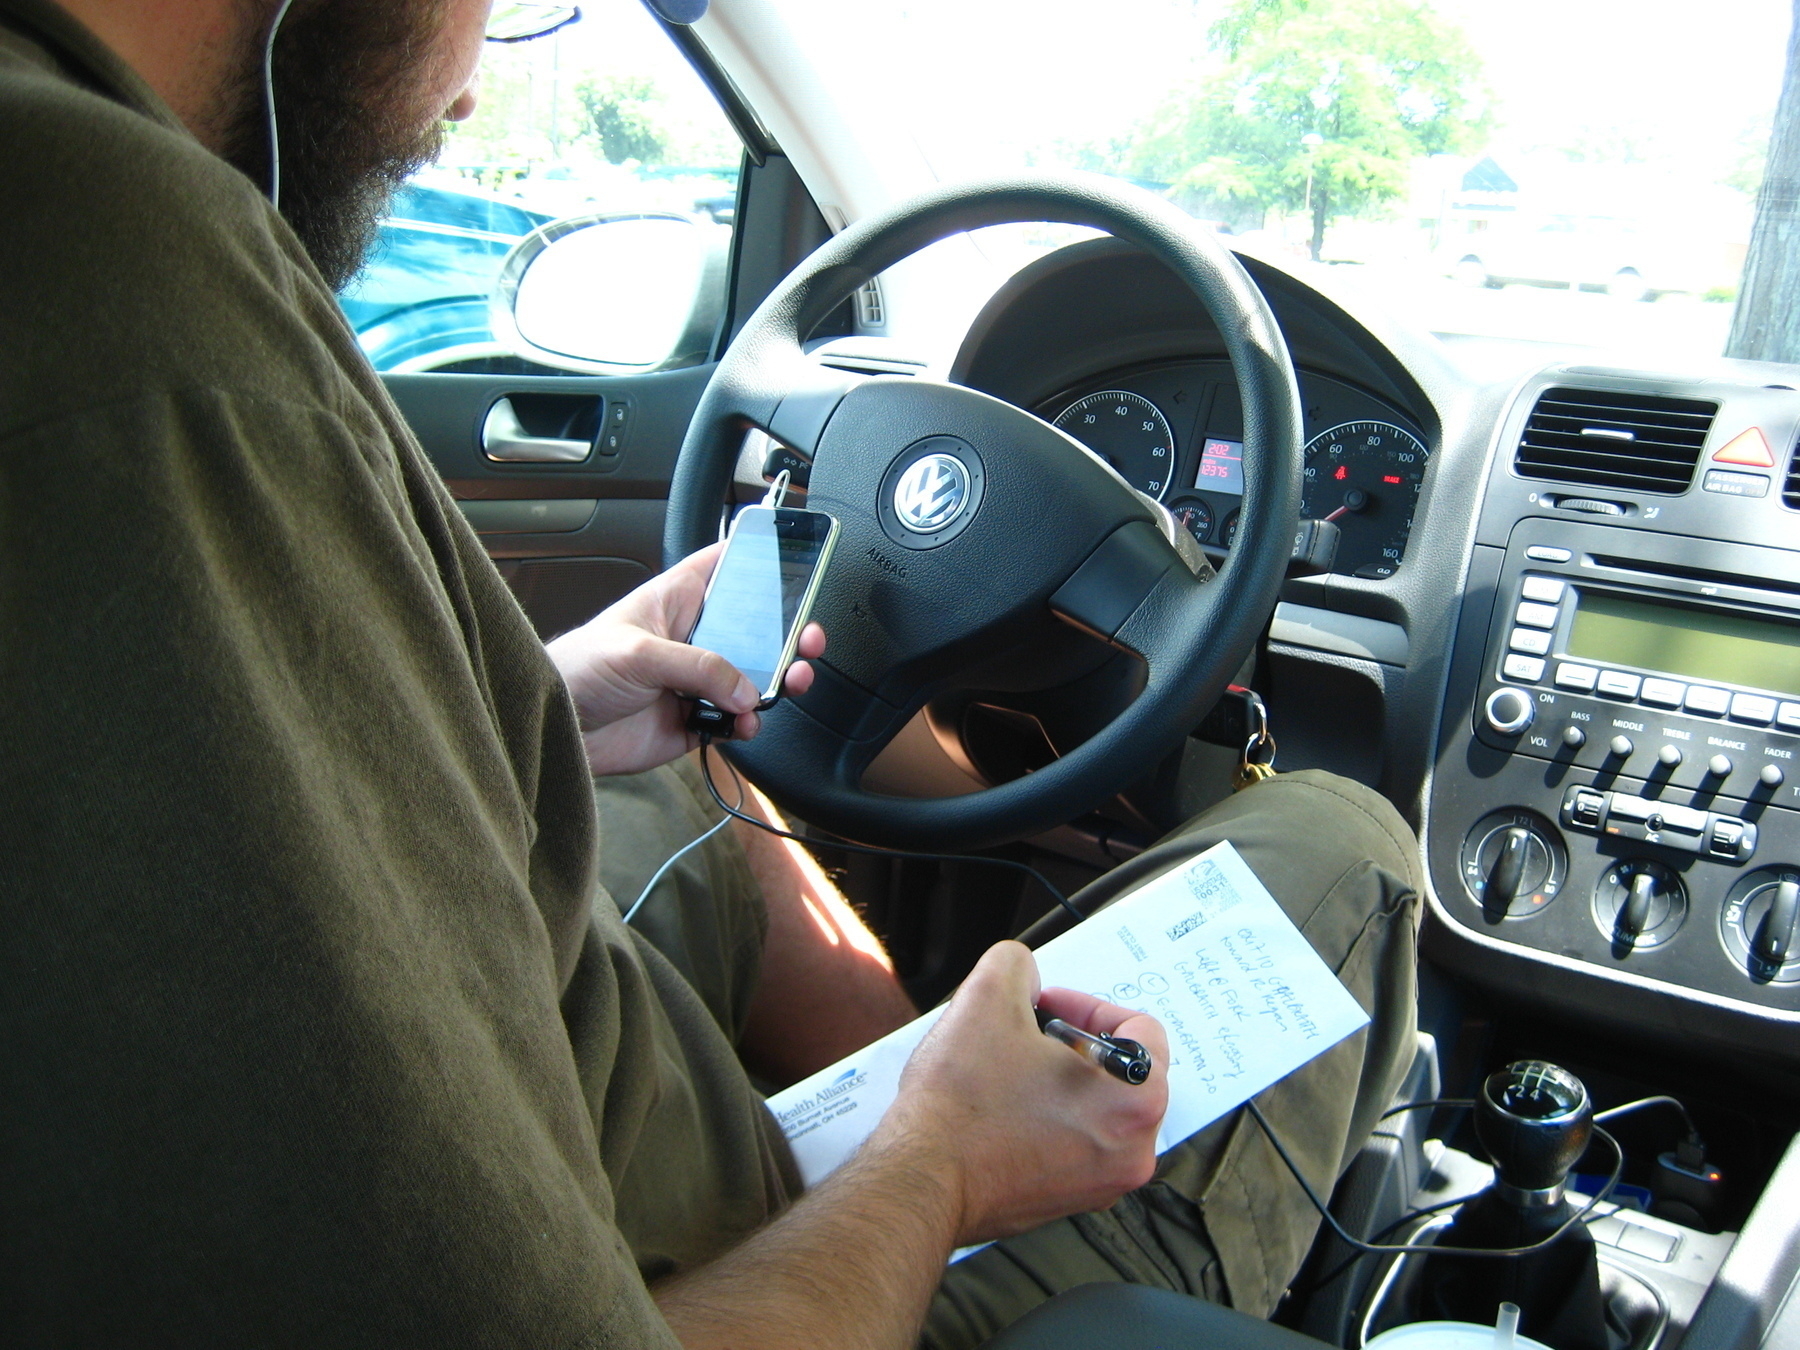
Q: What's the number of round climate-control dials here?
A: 3